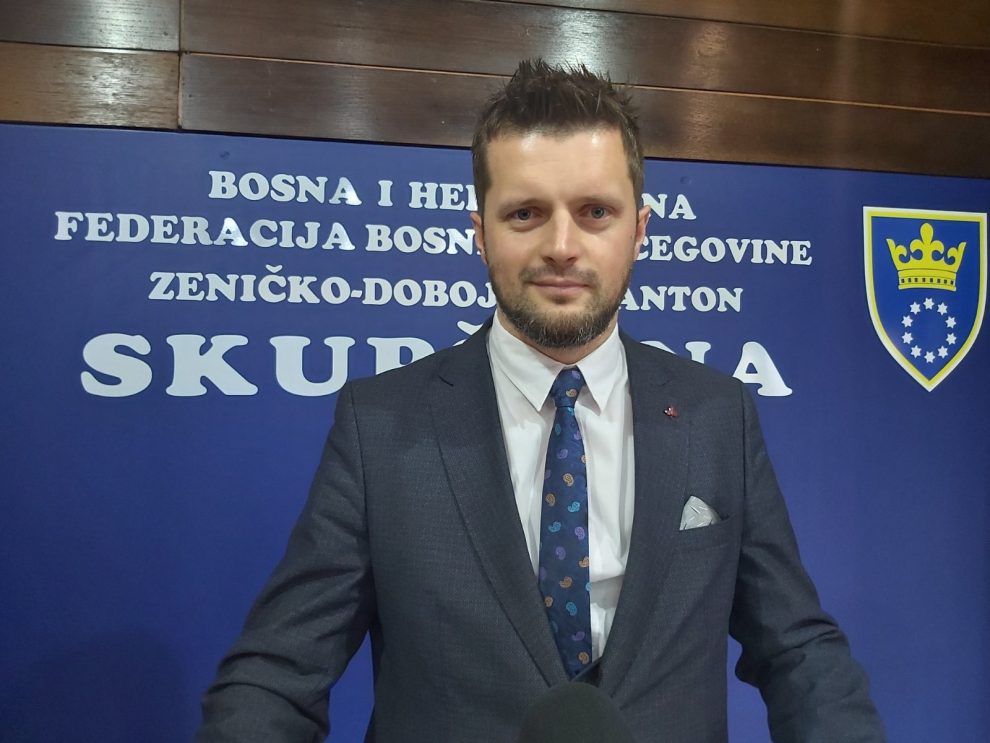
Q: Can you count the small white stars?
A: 10